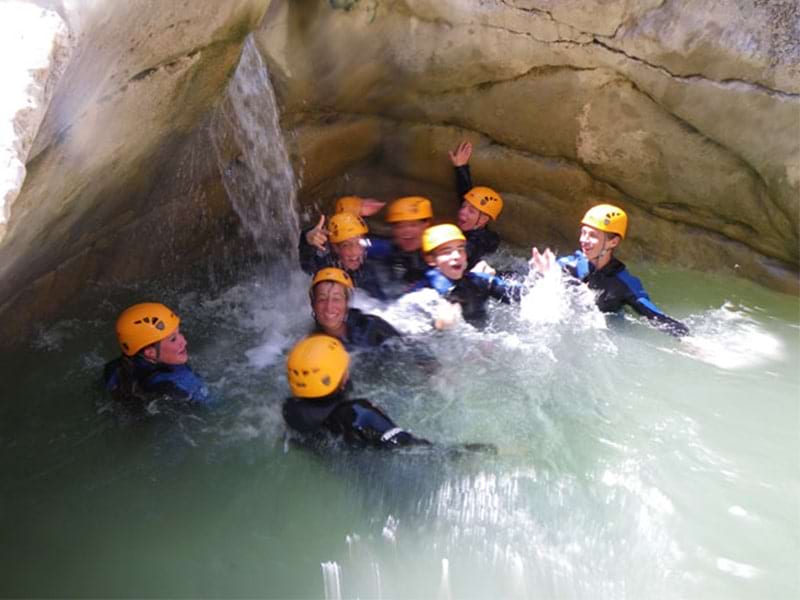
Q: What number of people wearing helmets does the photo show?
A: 9